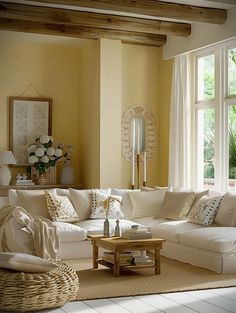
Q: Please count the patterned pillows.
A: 3